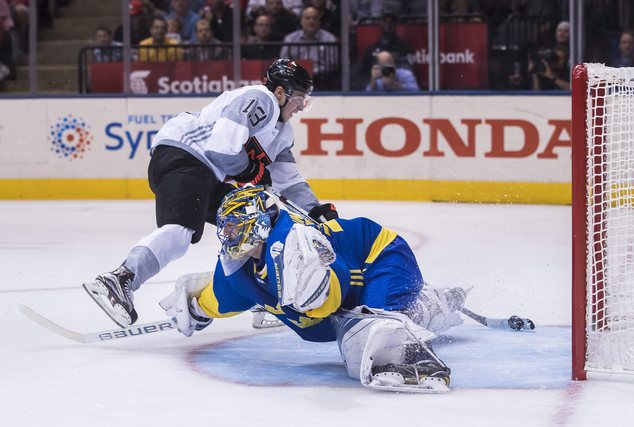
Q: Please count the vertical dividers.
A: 6